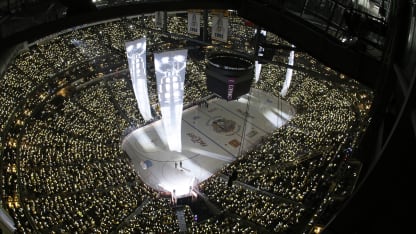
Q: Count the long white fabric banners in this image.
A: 4